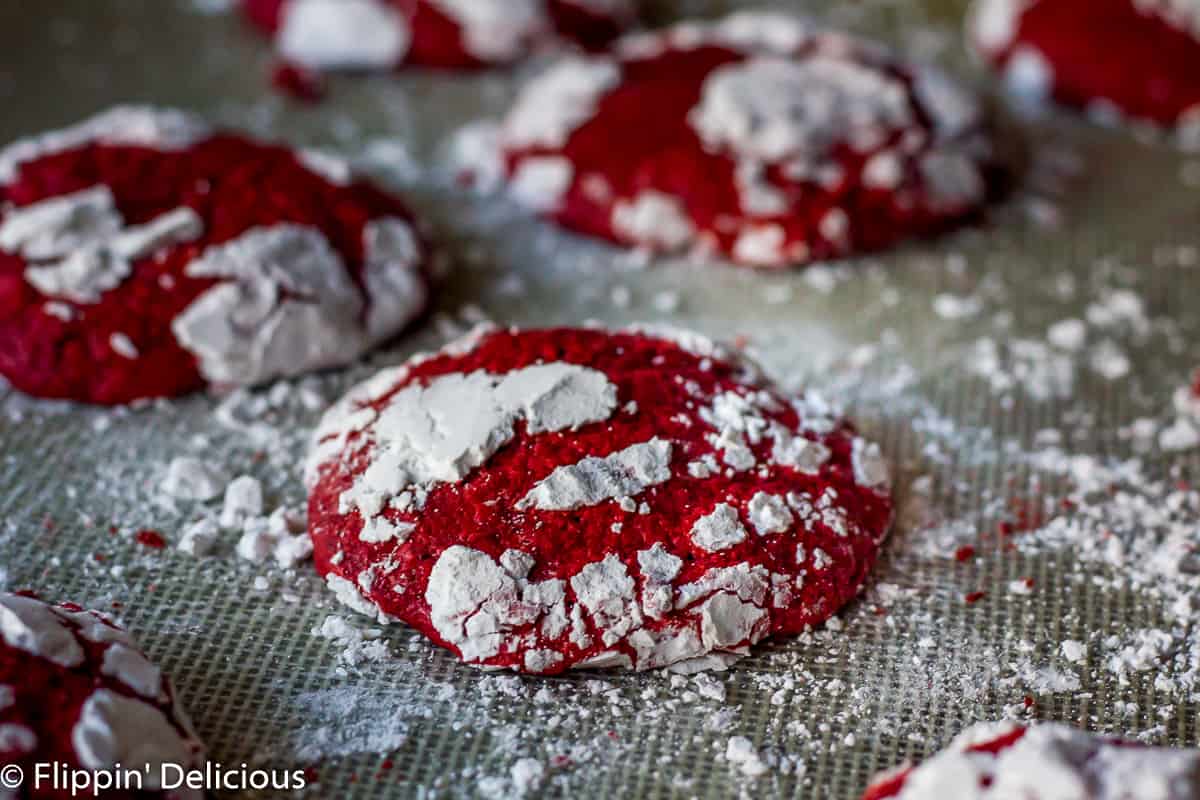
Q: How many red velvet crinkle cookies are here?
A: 7